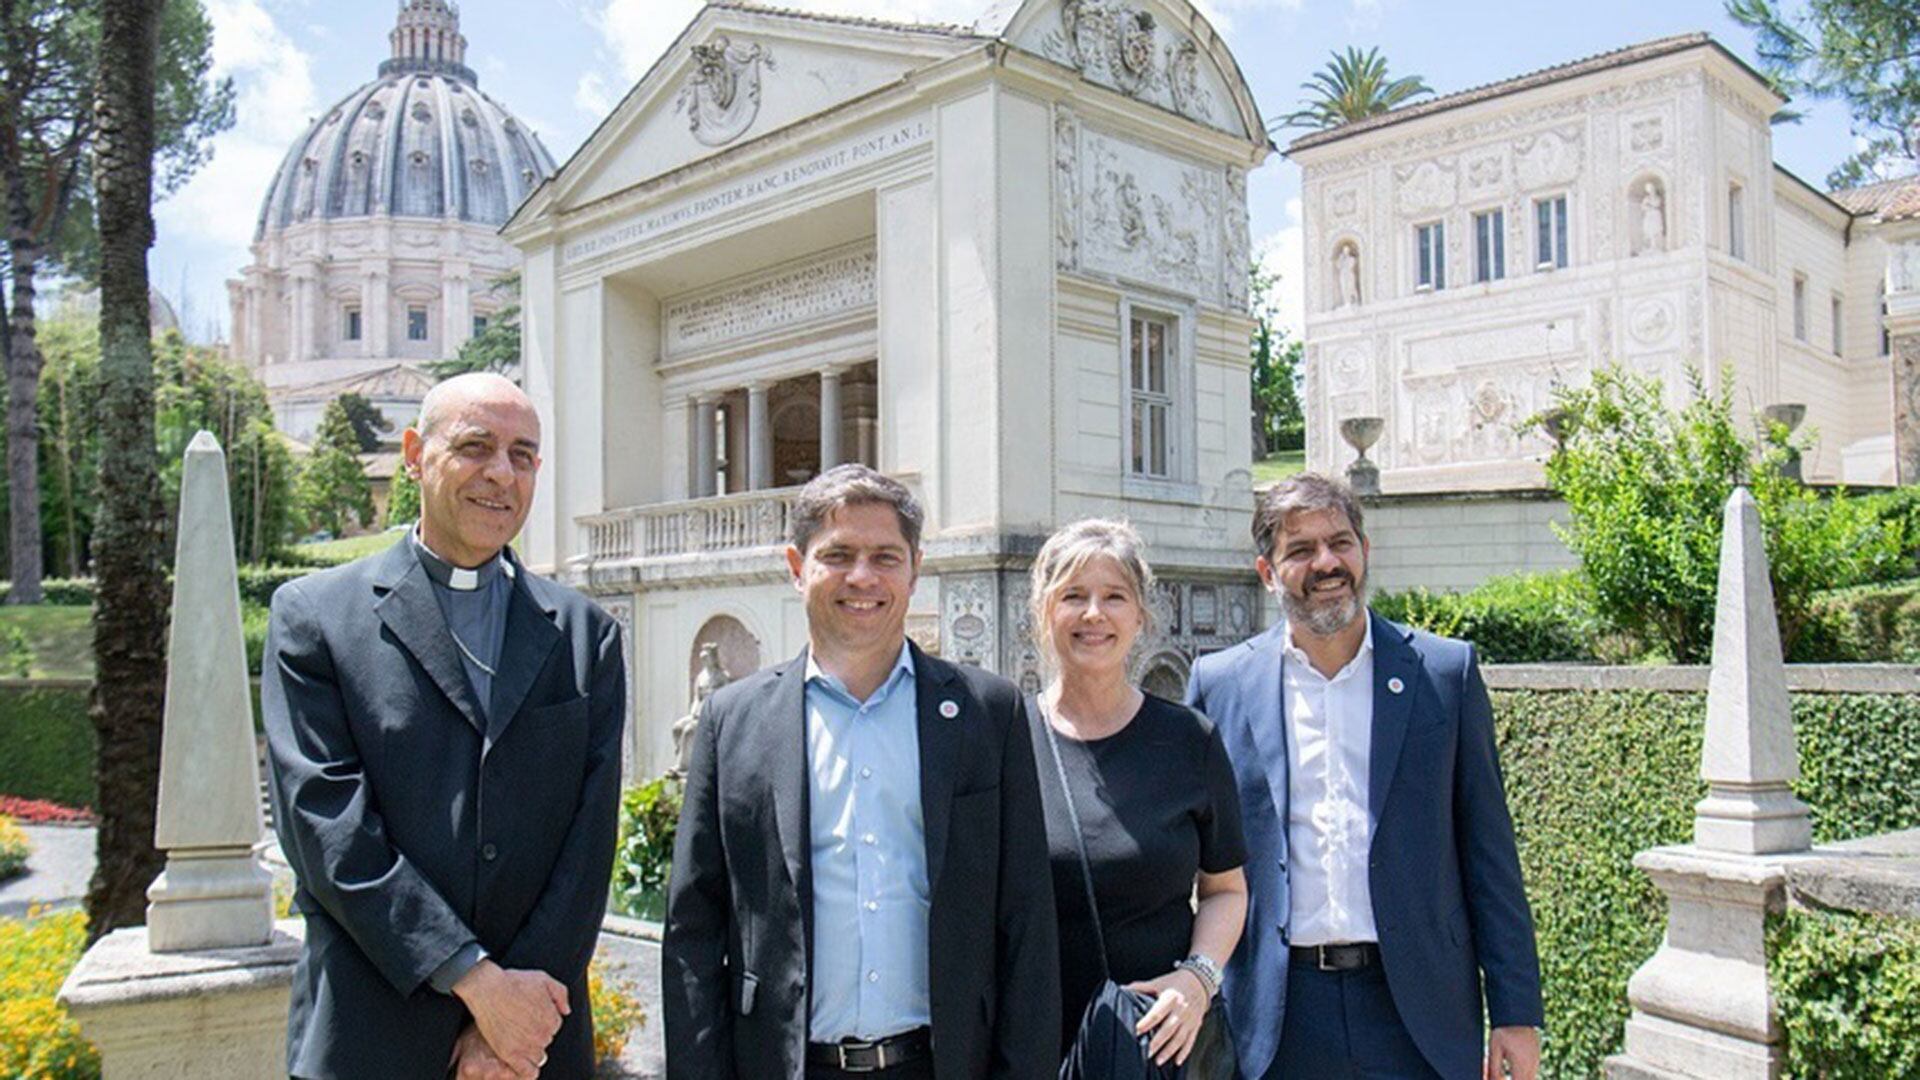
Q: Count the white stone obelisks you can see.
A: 2